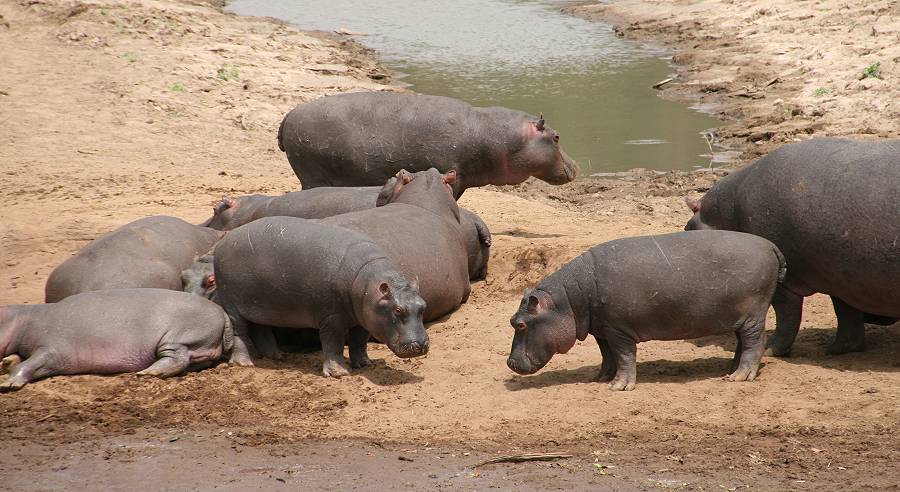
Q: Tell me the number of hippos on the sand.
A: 8